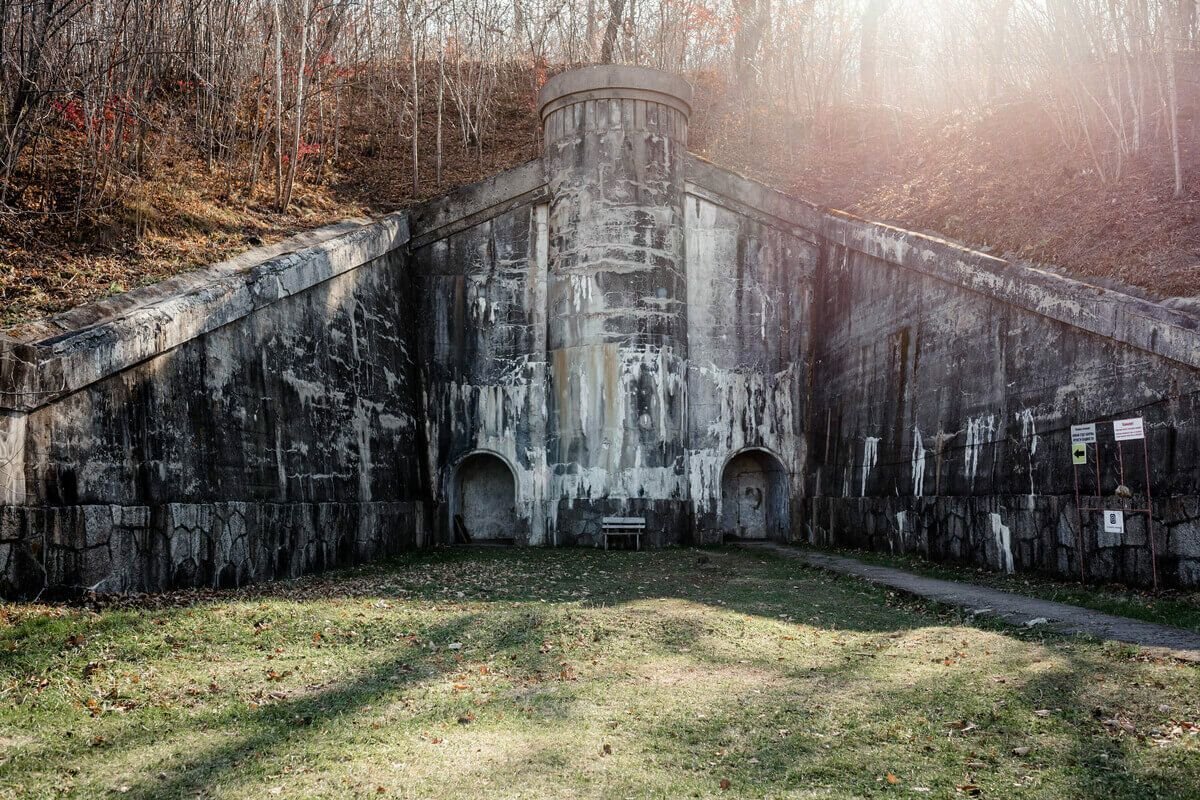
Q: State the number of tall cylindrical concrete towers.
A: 1